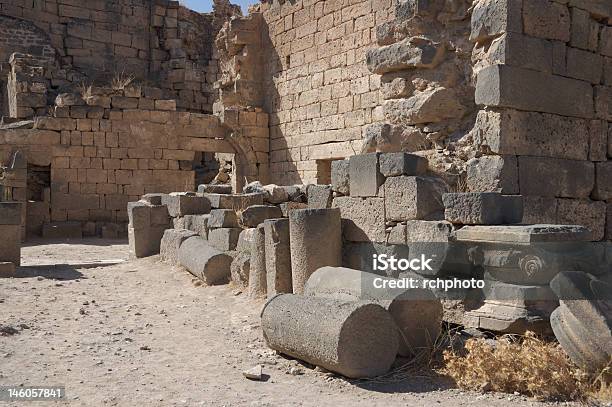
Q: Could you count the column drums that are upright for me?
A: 3